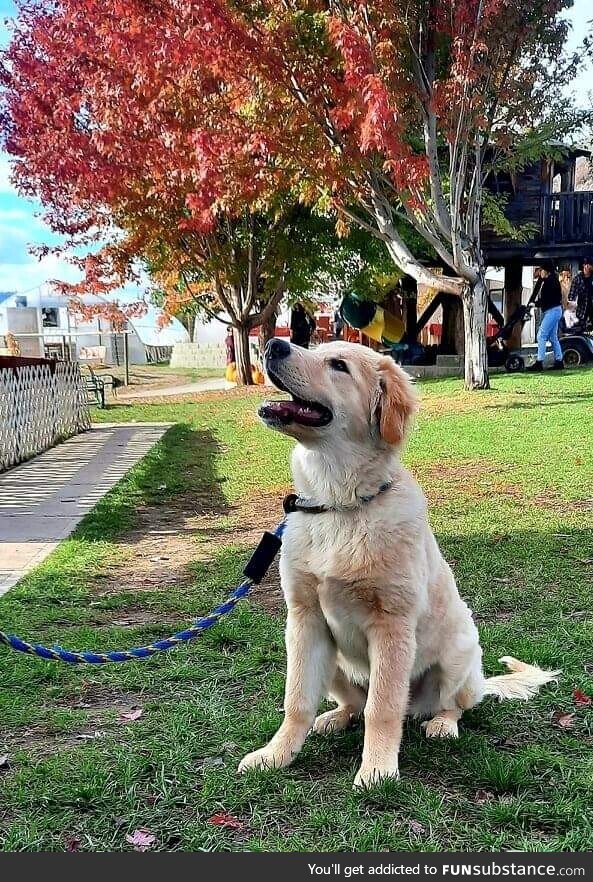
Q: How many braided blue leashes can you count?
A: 1